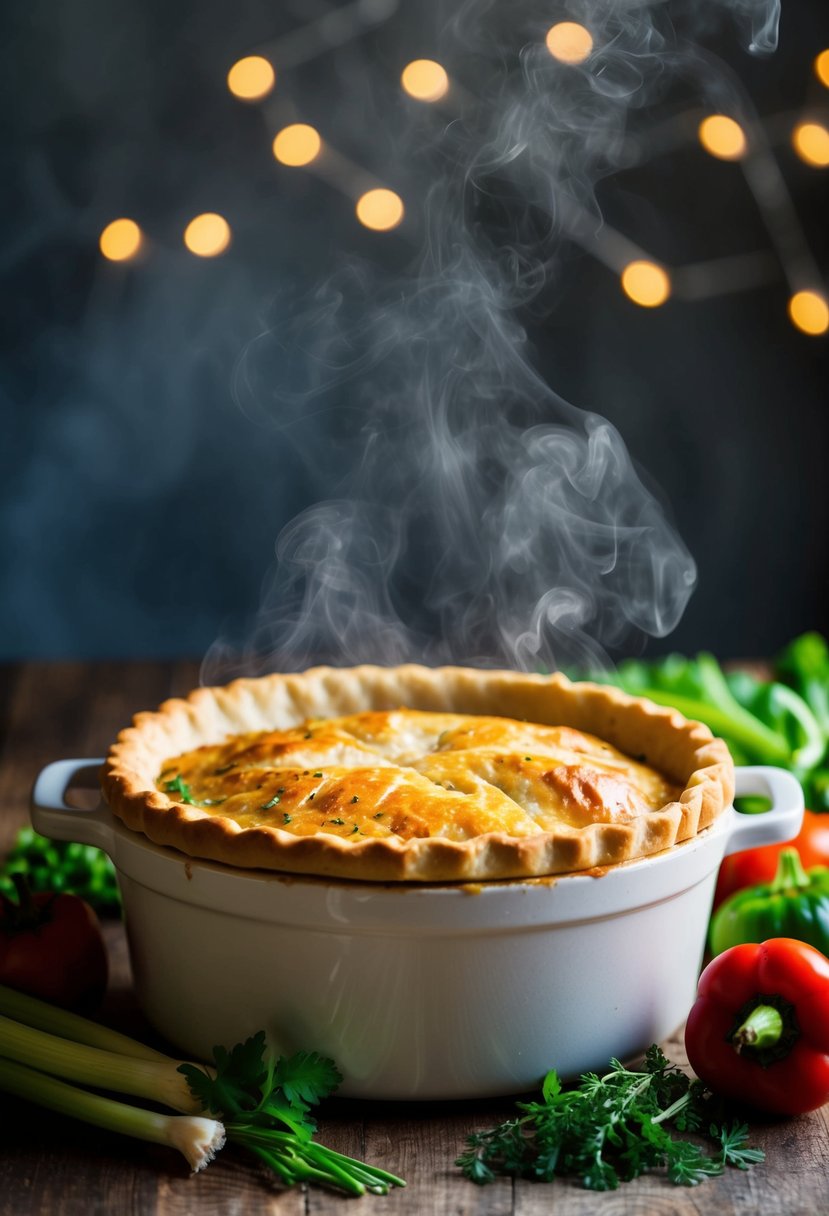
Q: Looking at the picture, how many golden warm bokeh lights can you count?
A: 12